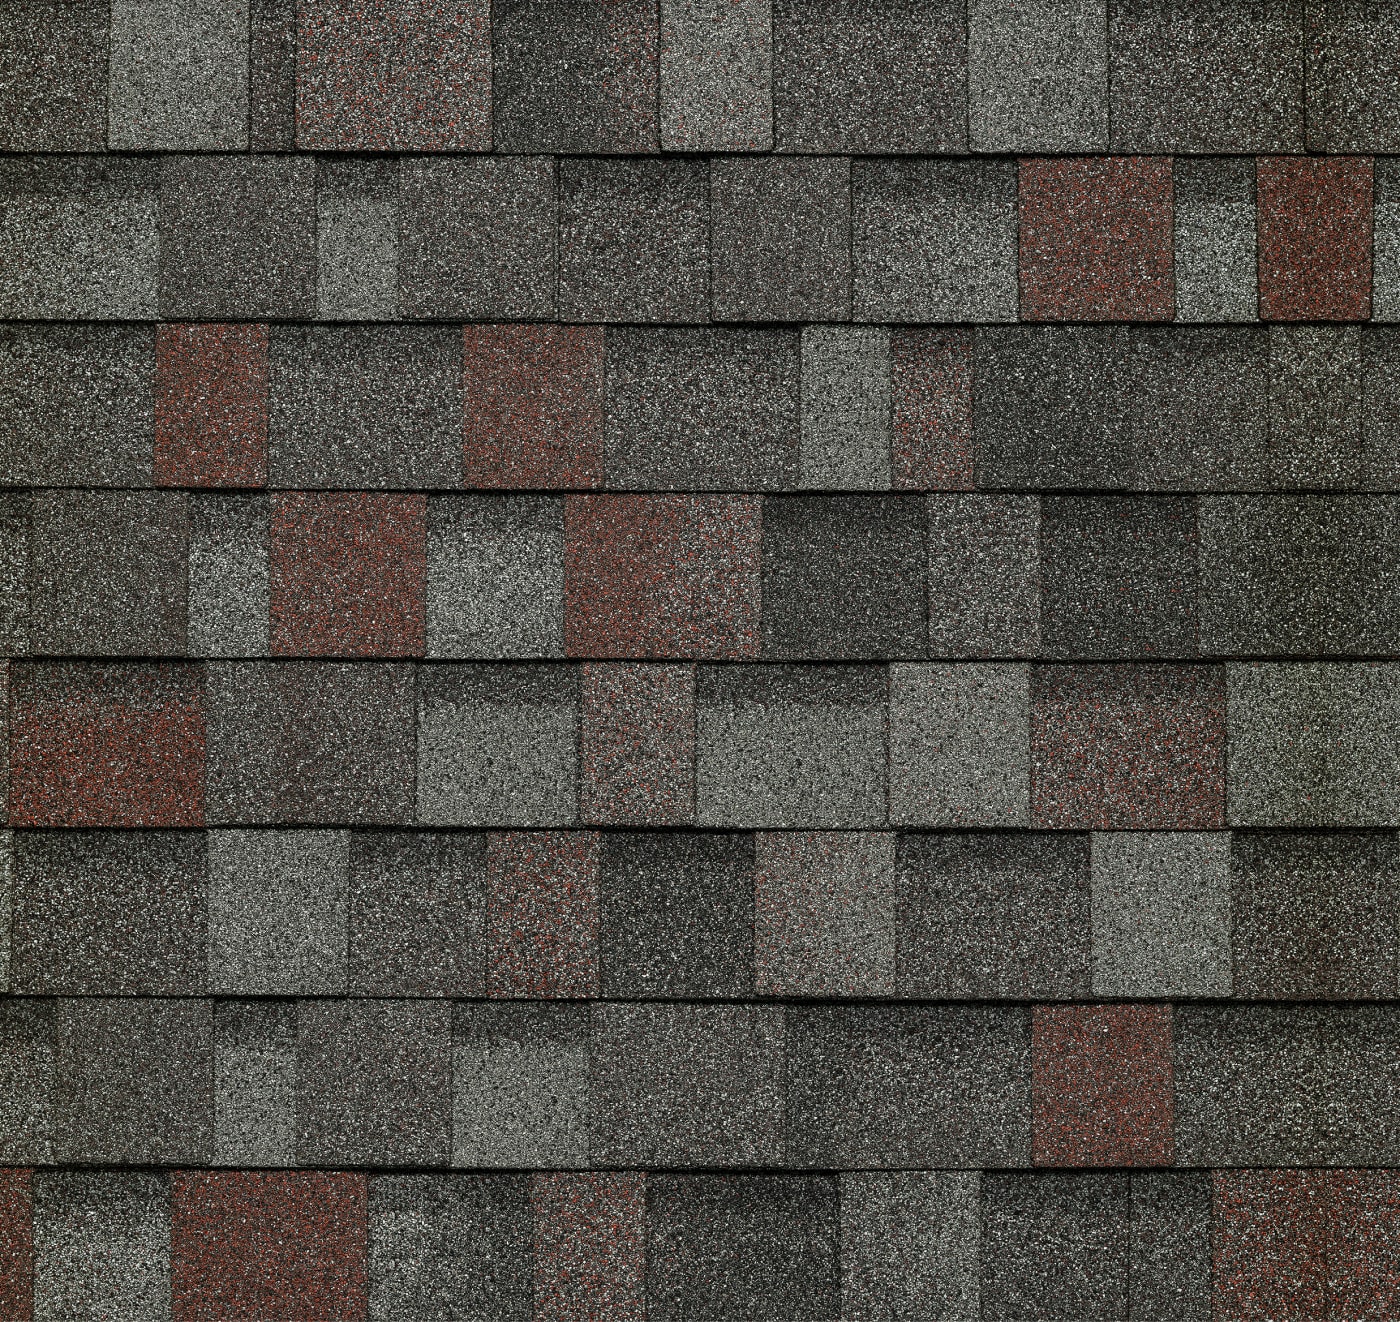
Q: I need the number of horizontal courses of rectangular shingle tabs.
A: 8